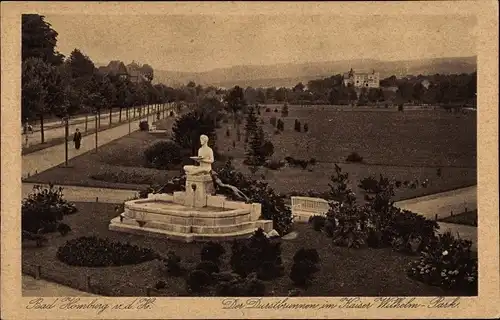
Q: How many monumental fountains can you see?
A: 1